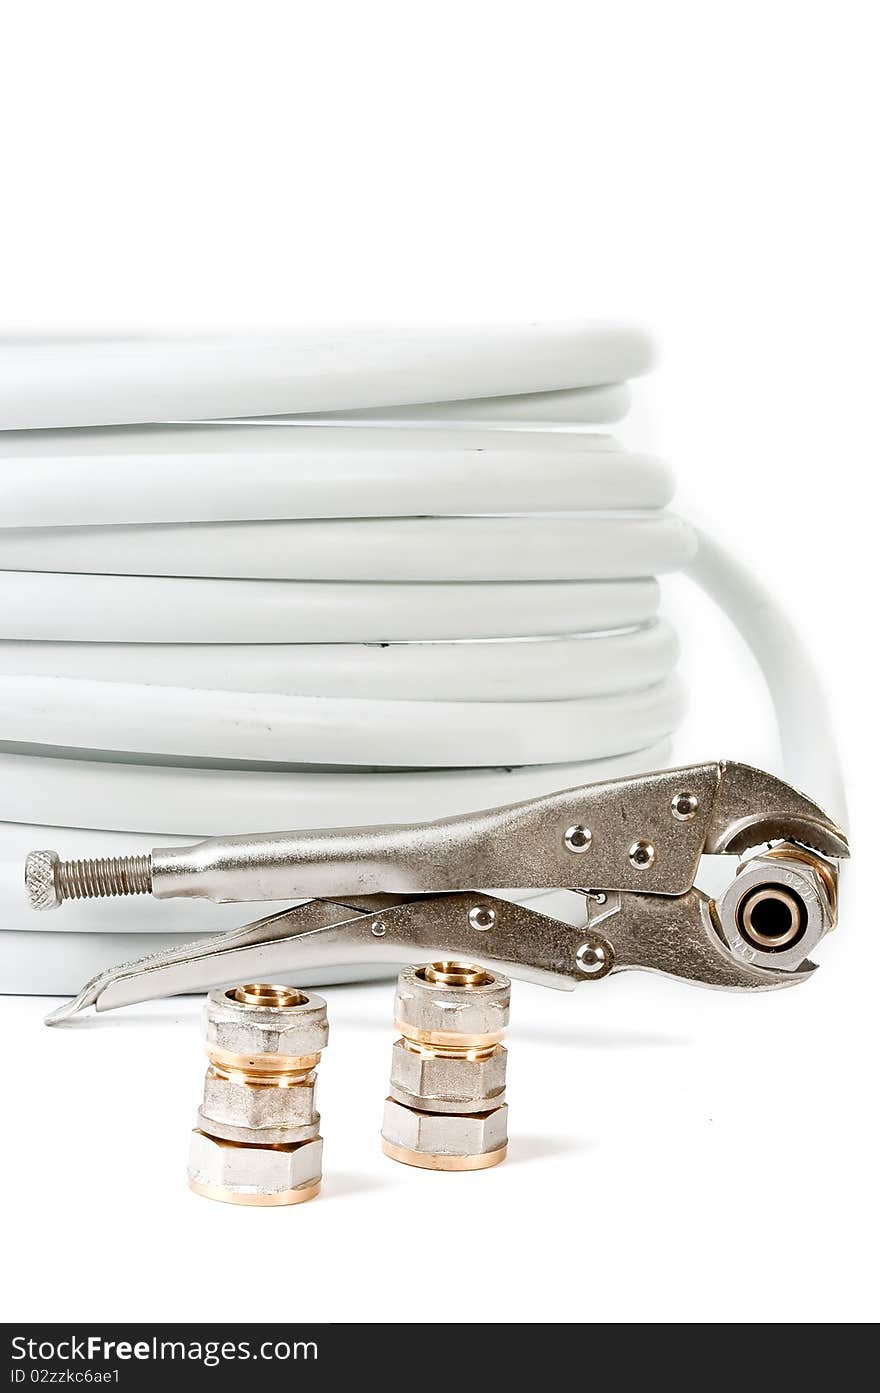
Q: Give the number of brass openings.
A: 3